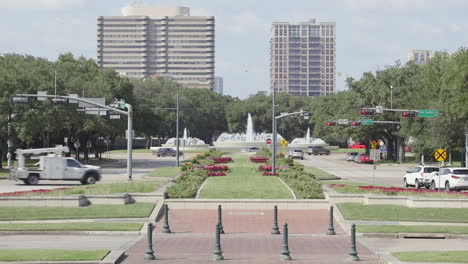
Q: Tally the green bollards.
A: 8